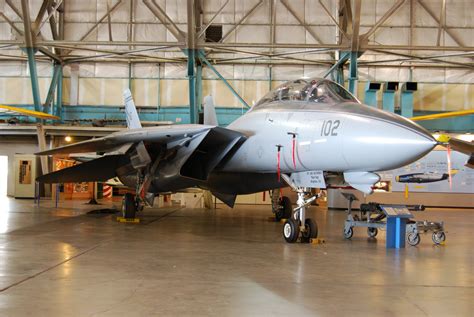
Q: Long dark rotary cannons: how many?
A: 1